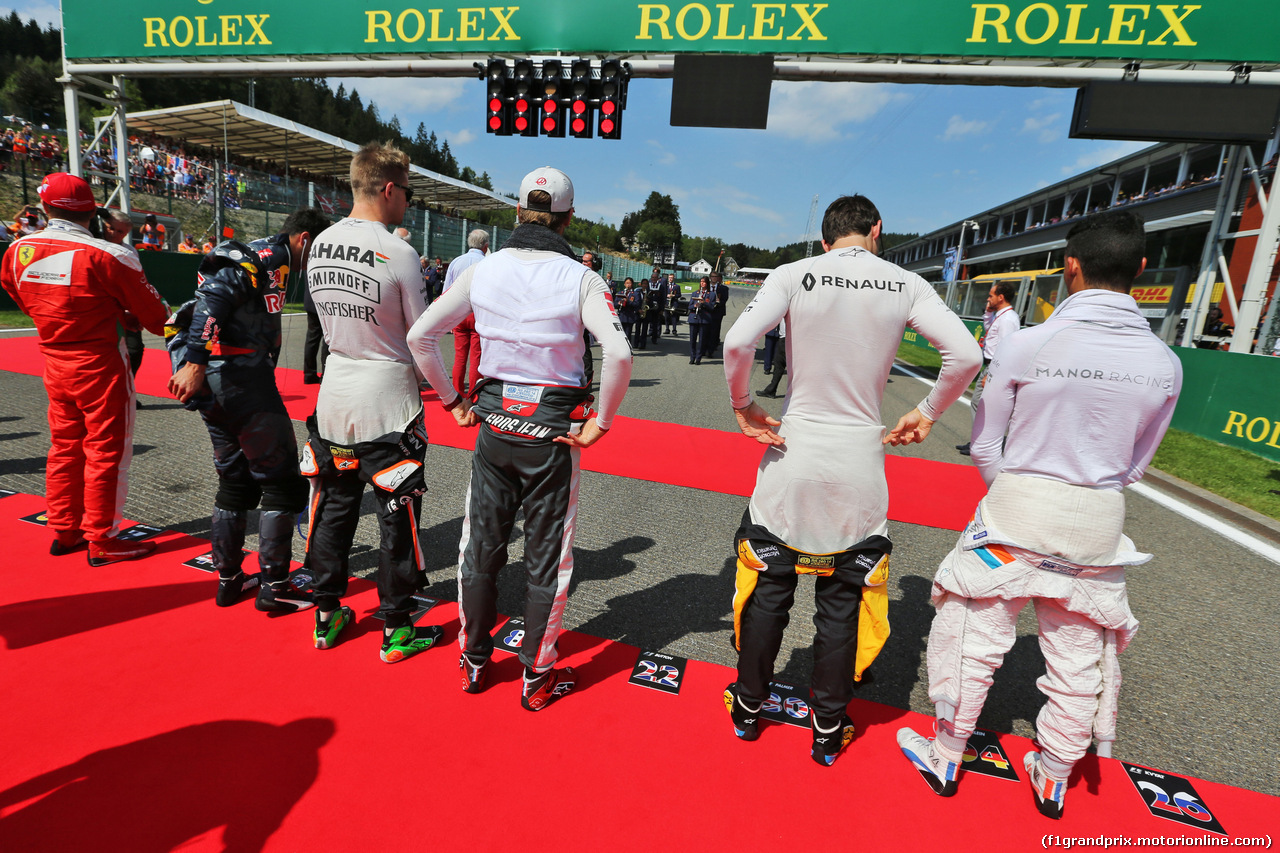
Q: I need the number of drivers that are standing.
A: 6